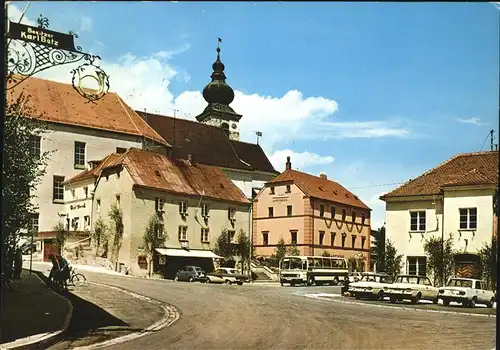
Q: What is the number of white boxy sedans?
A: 3